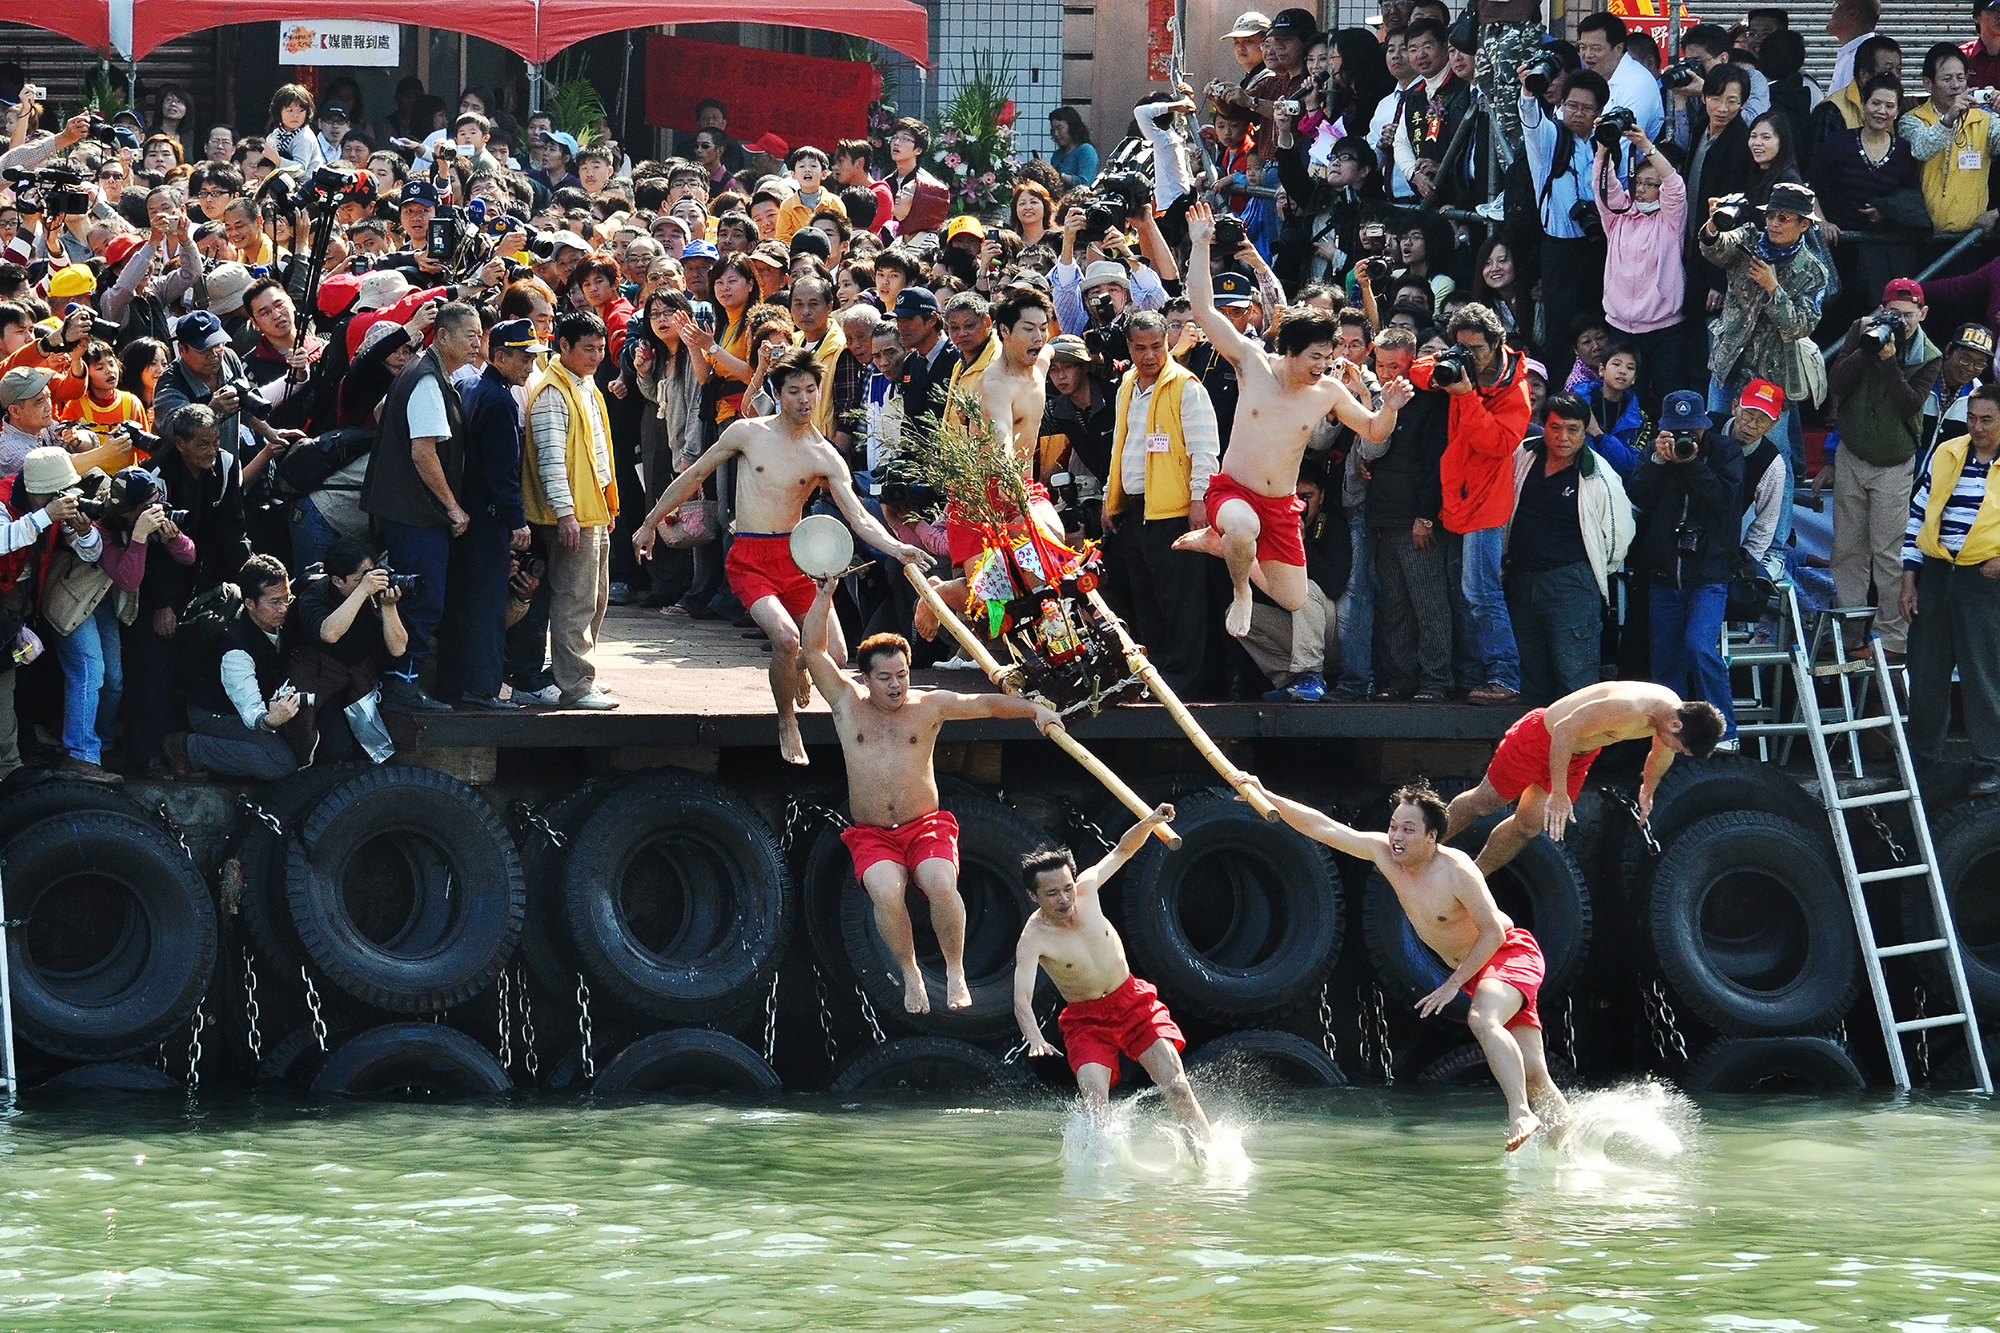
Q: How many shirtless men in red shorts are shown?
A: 7